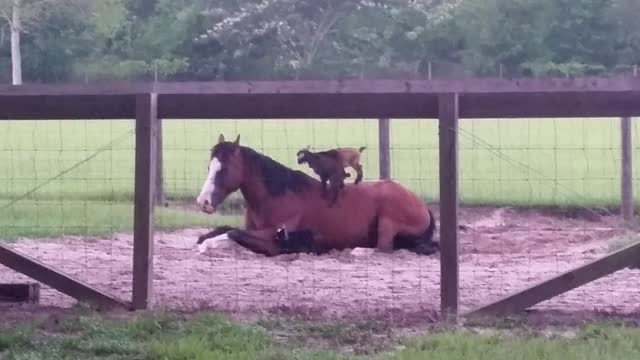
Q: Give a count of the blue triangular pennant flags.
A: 0